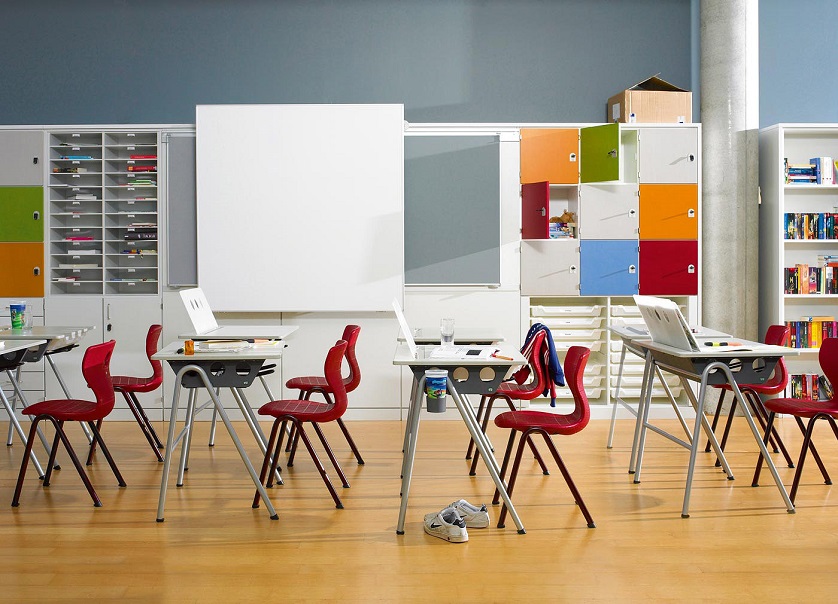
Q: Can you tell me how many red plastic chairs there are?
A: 8